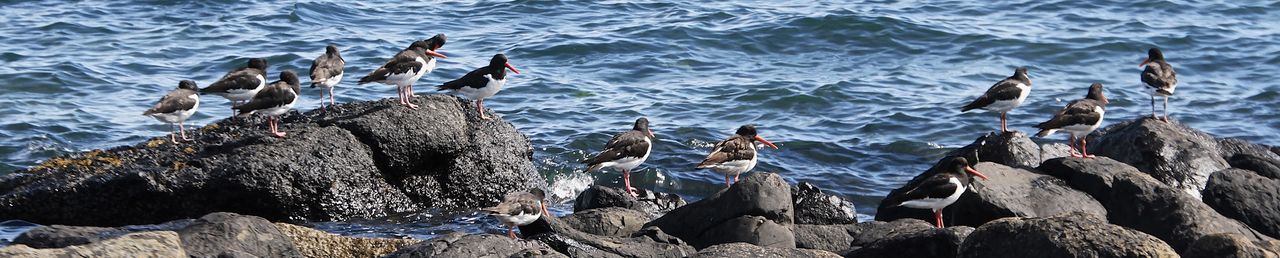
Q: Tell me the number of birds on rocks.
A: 14